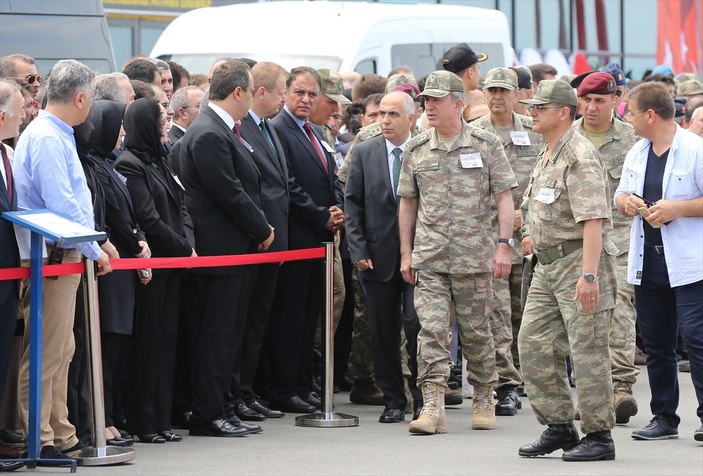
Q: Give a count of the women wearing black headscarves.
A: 3